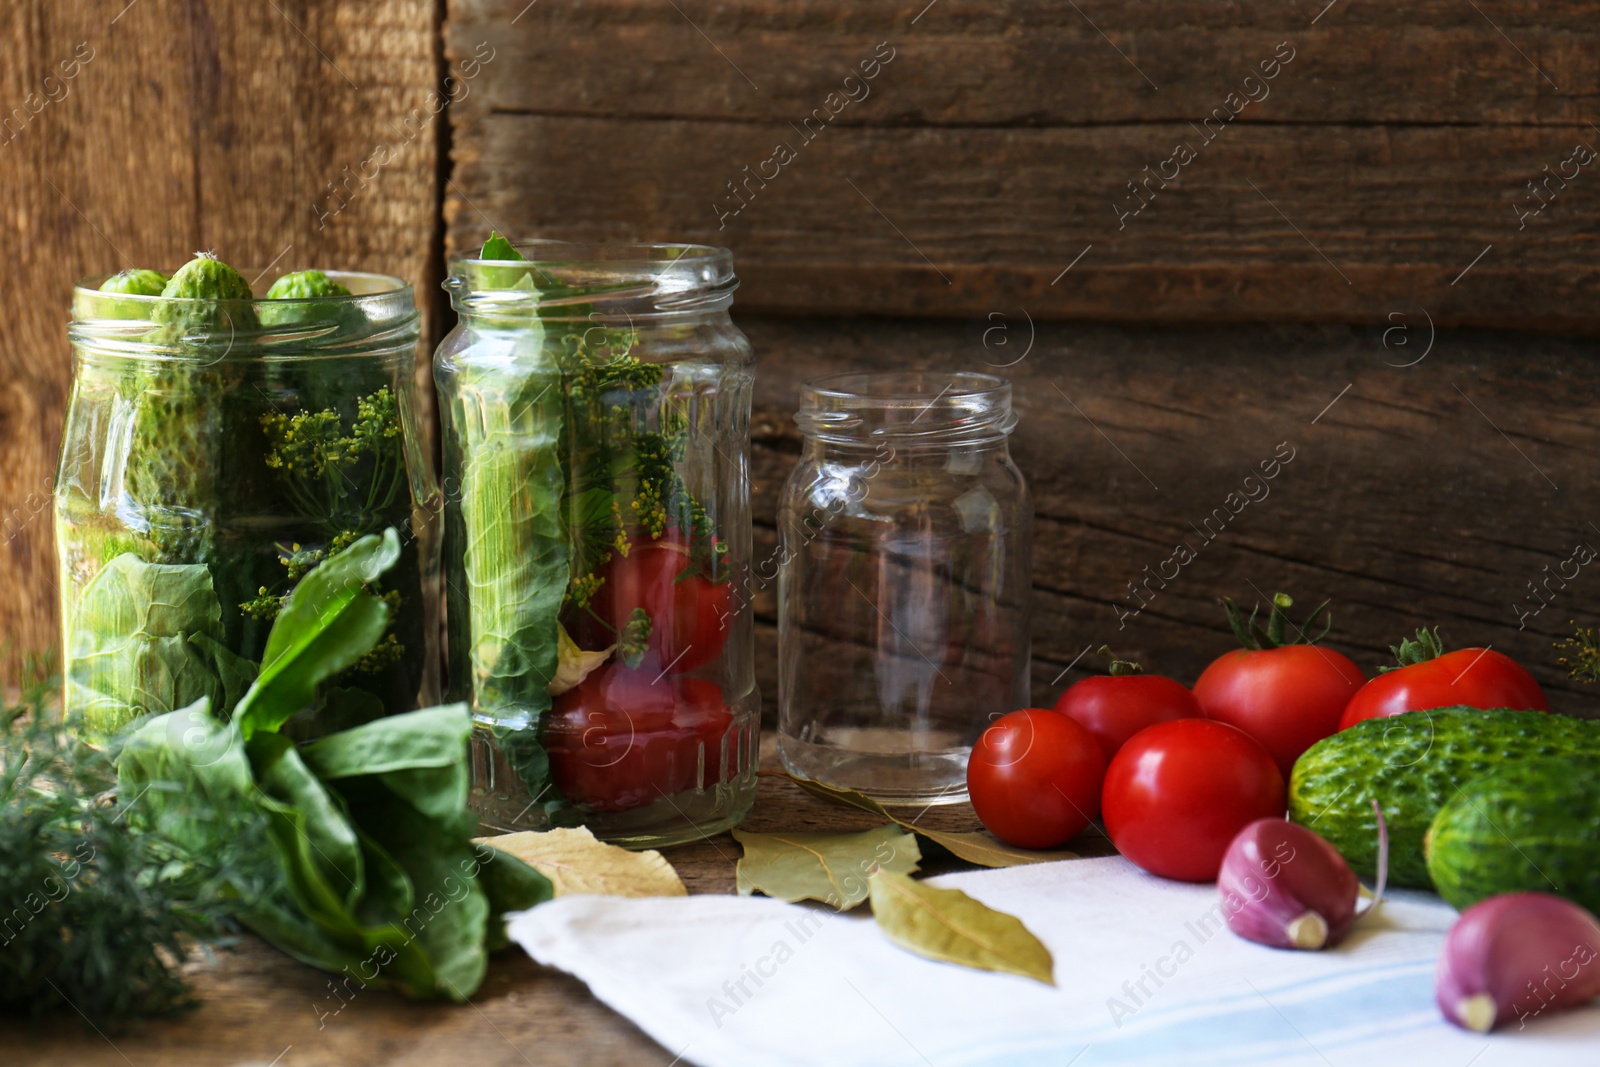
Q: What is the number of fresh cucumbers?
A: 5